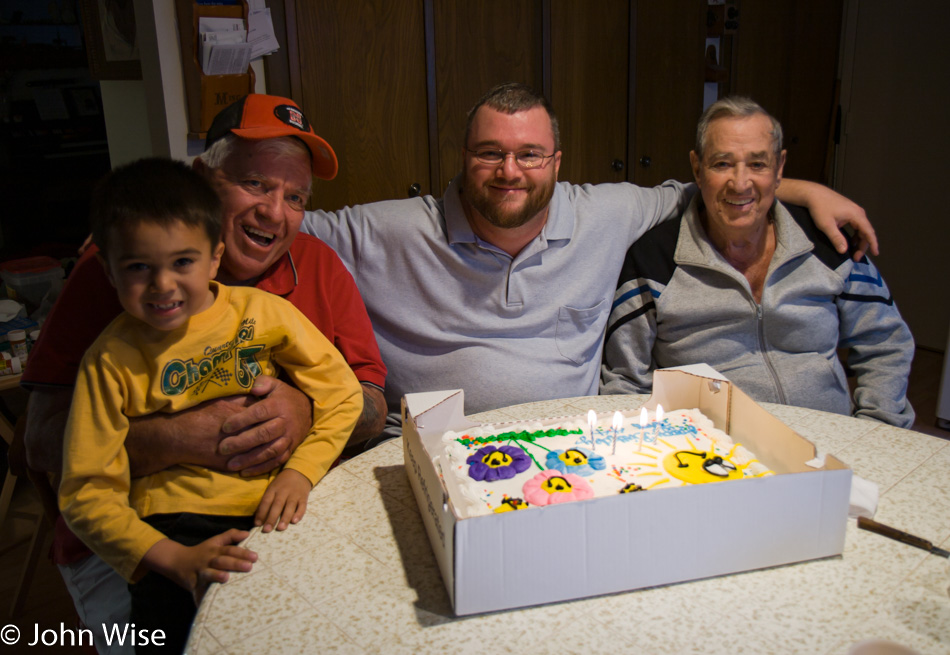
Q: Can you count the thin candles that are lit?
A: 4